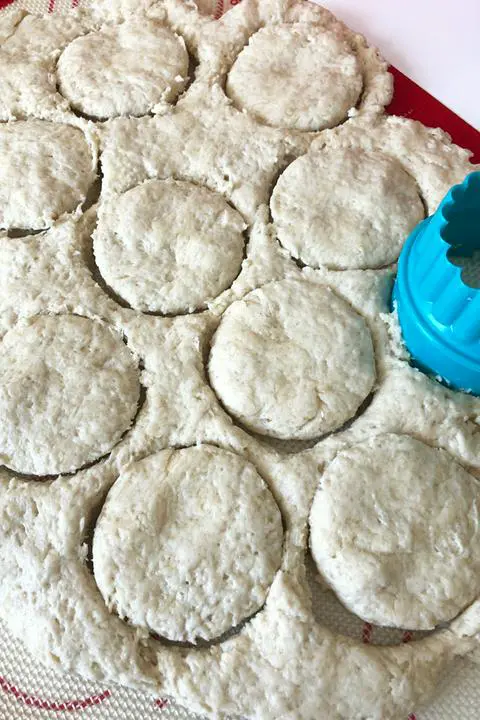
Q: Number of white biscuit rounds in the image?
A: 9